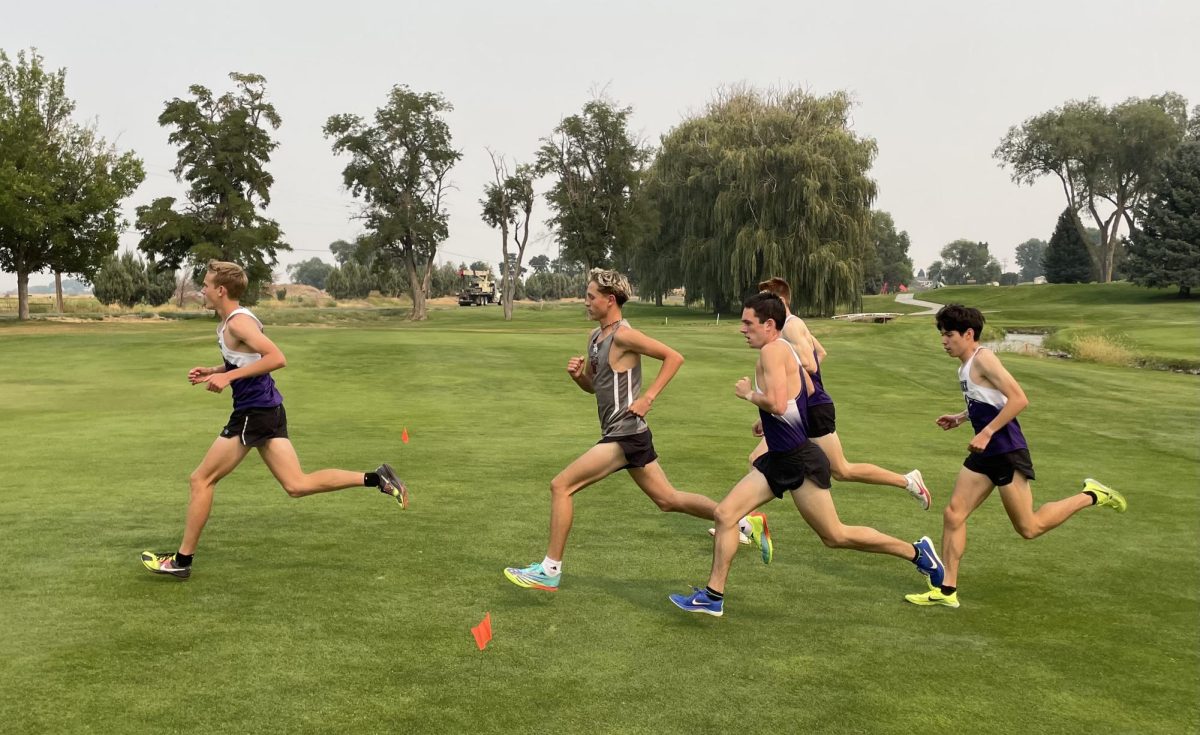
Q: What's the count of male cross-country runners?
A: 5